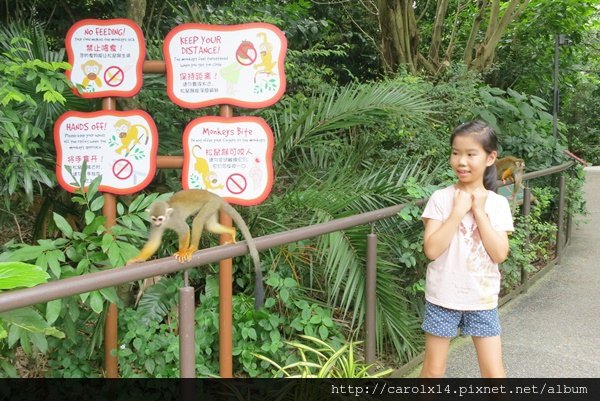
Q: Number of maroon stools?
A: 0